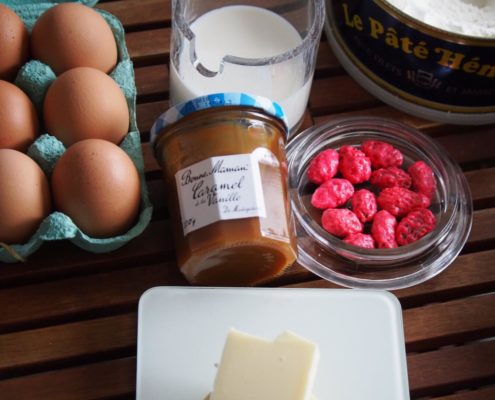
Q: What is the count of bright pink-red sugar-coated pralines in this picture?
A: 12